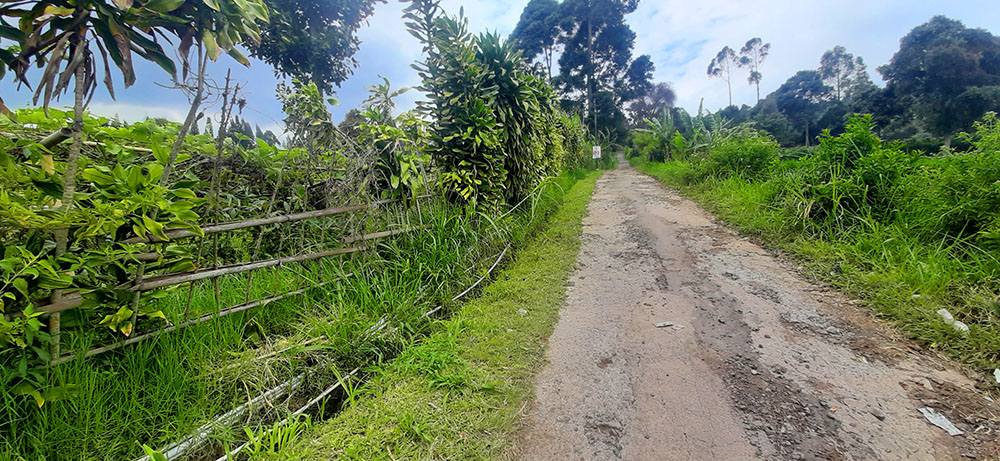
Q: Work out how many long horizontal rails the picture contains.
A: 3